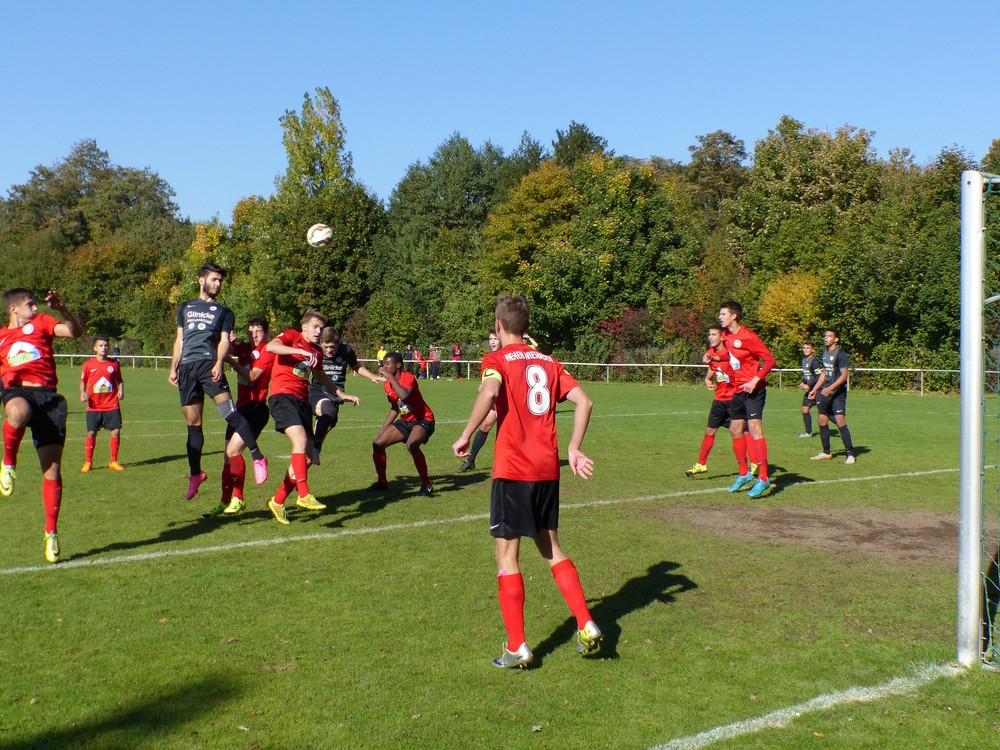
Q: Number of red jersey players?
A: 8